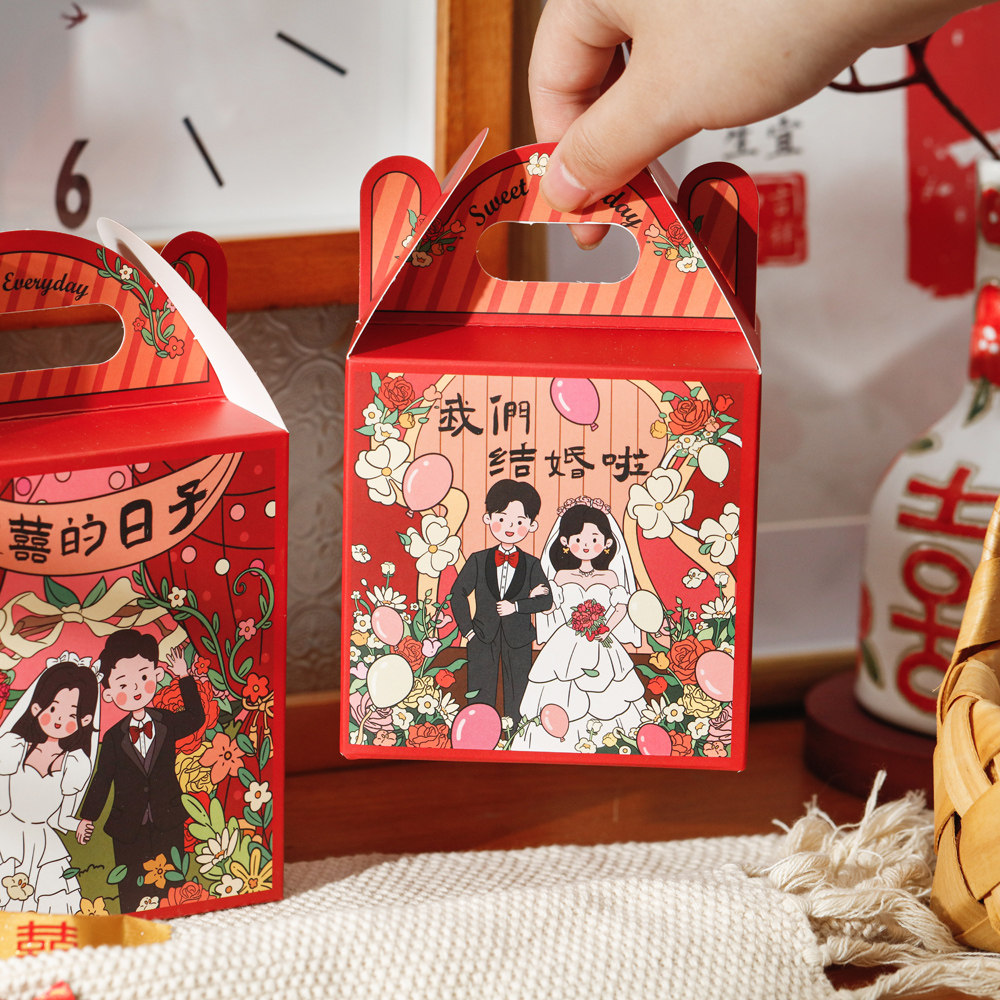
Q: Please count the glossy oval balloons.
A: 10